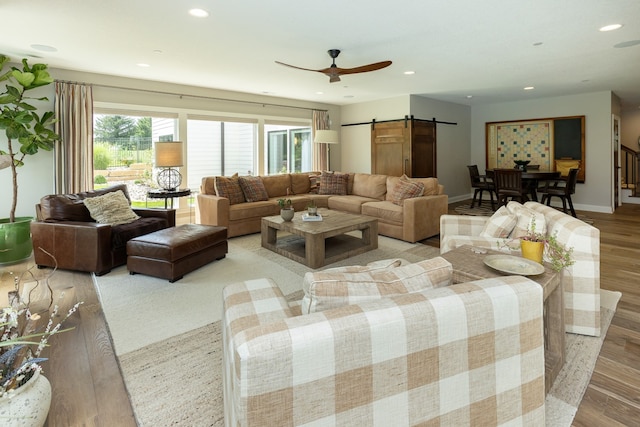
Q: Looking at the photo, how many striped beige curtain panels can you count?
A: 2